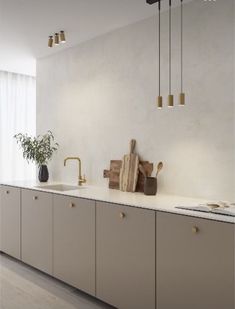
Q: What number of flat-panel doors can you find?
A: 5